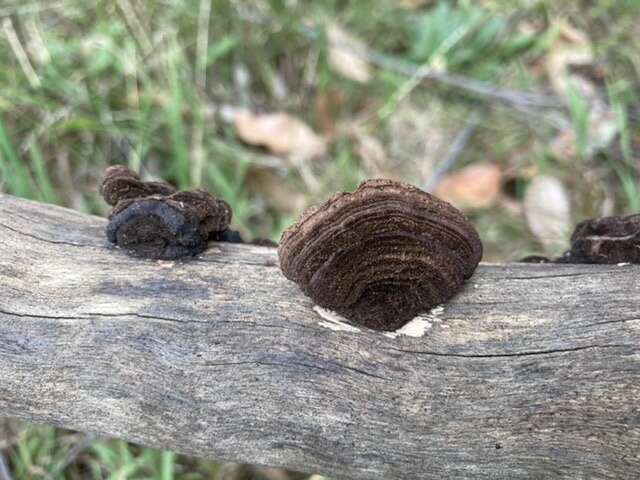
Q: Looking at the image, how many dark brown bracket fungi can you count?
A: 3